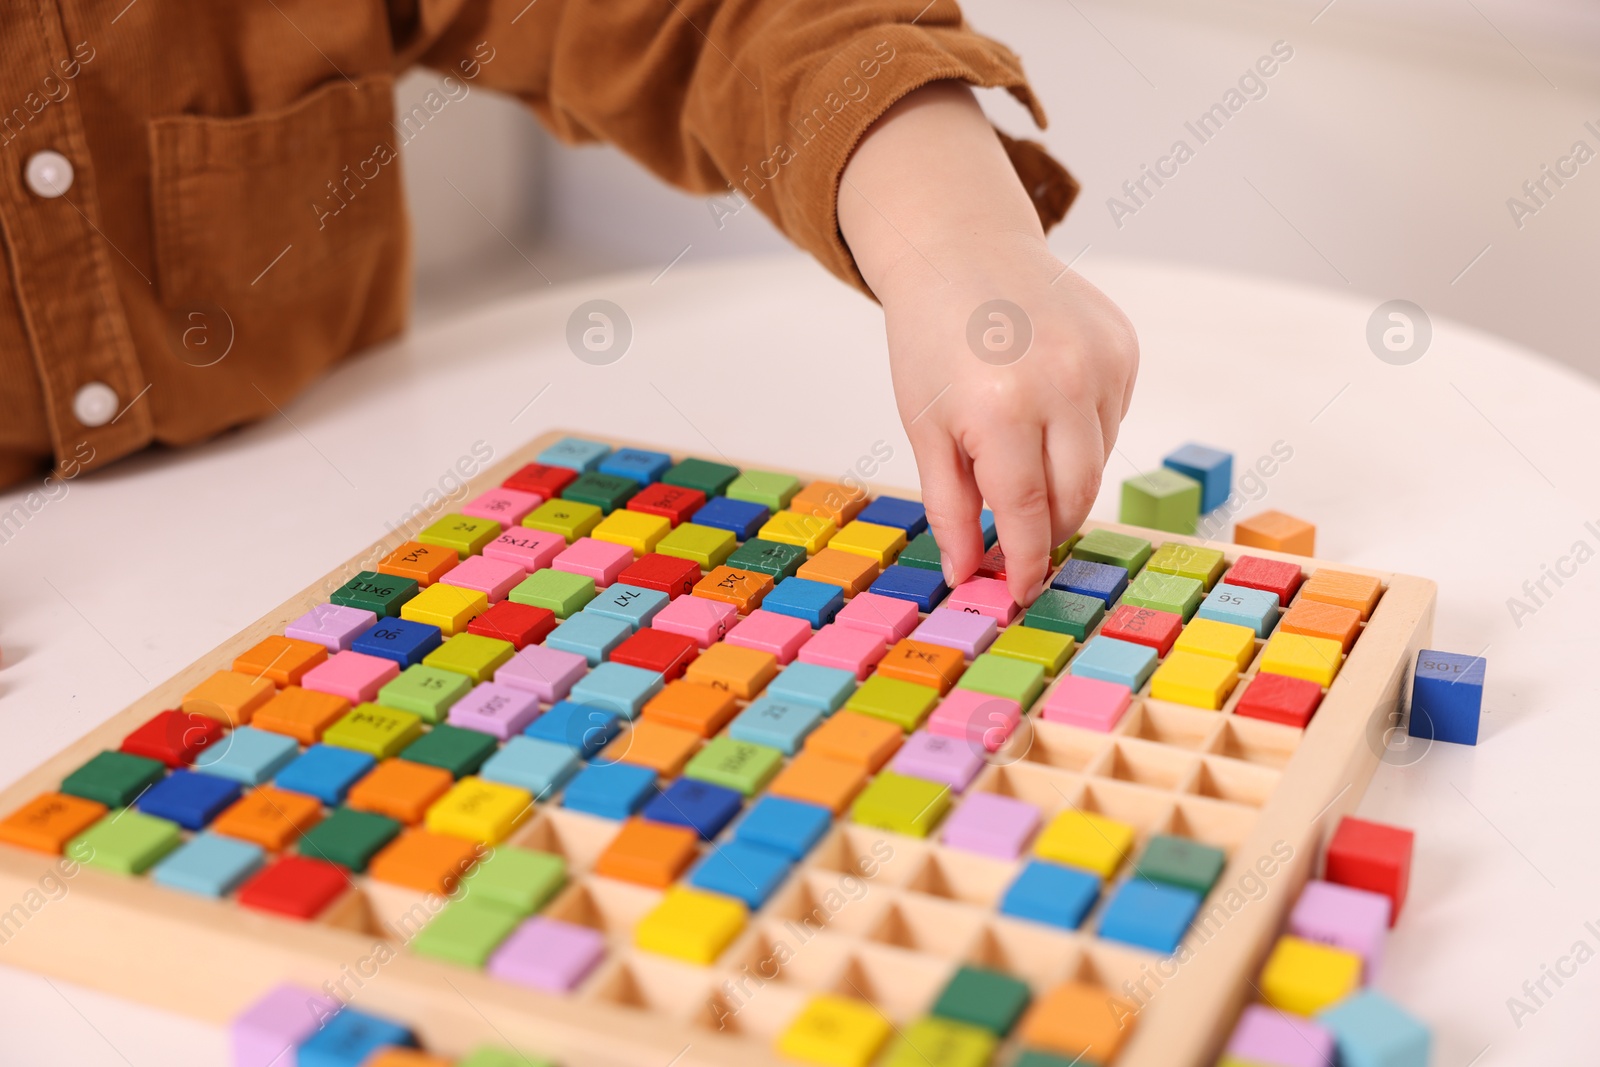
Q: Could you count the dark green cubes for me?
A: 12